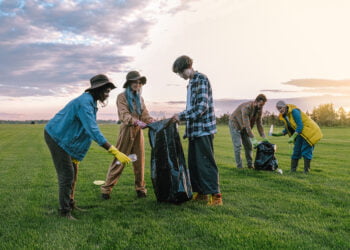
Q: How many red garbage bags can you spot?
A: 0